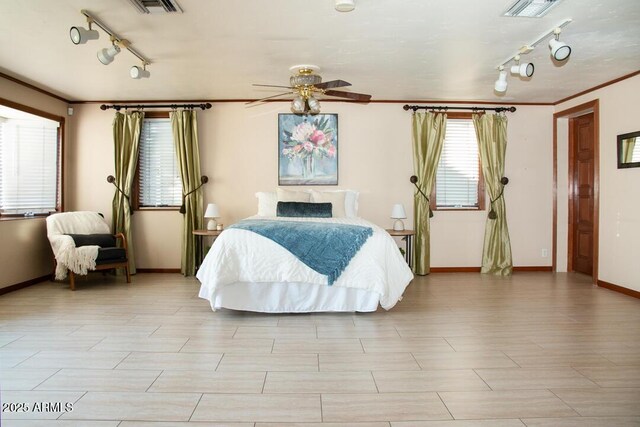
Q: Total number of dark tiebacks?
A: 4